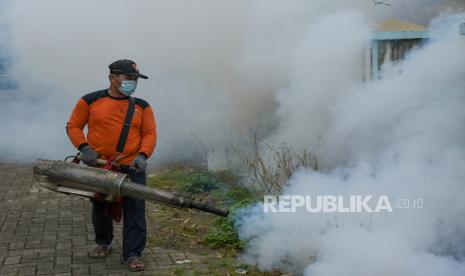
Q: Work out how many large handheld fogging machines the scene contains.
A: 1